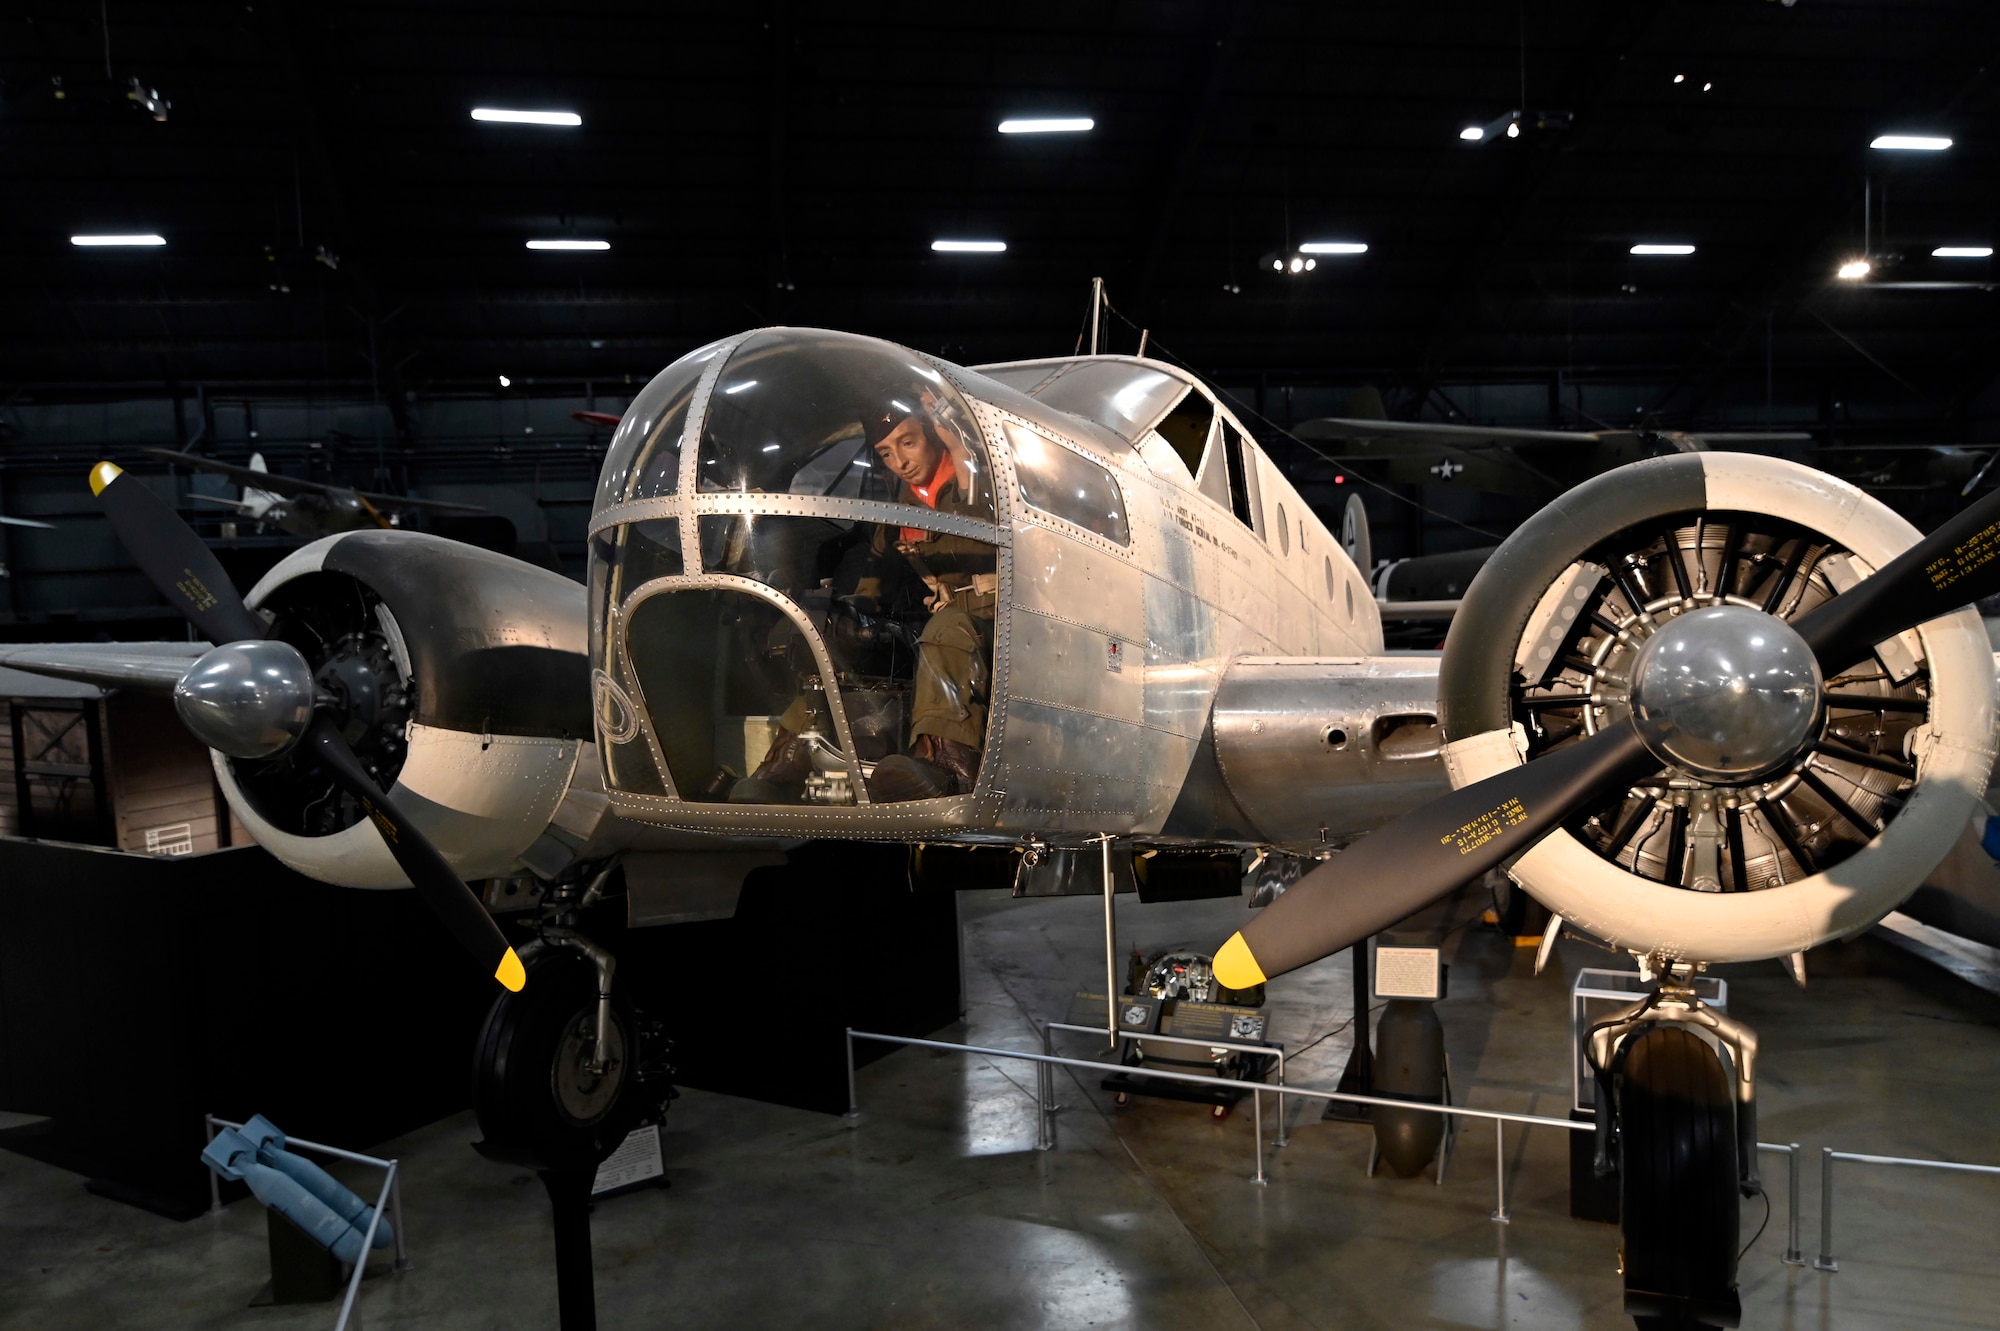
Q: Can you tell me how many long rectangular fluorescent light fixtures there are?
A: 9